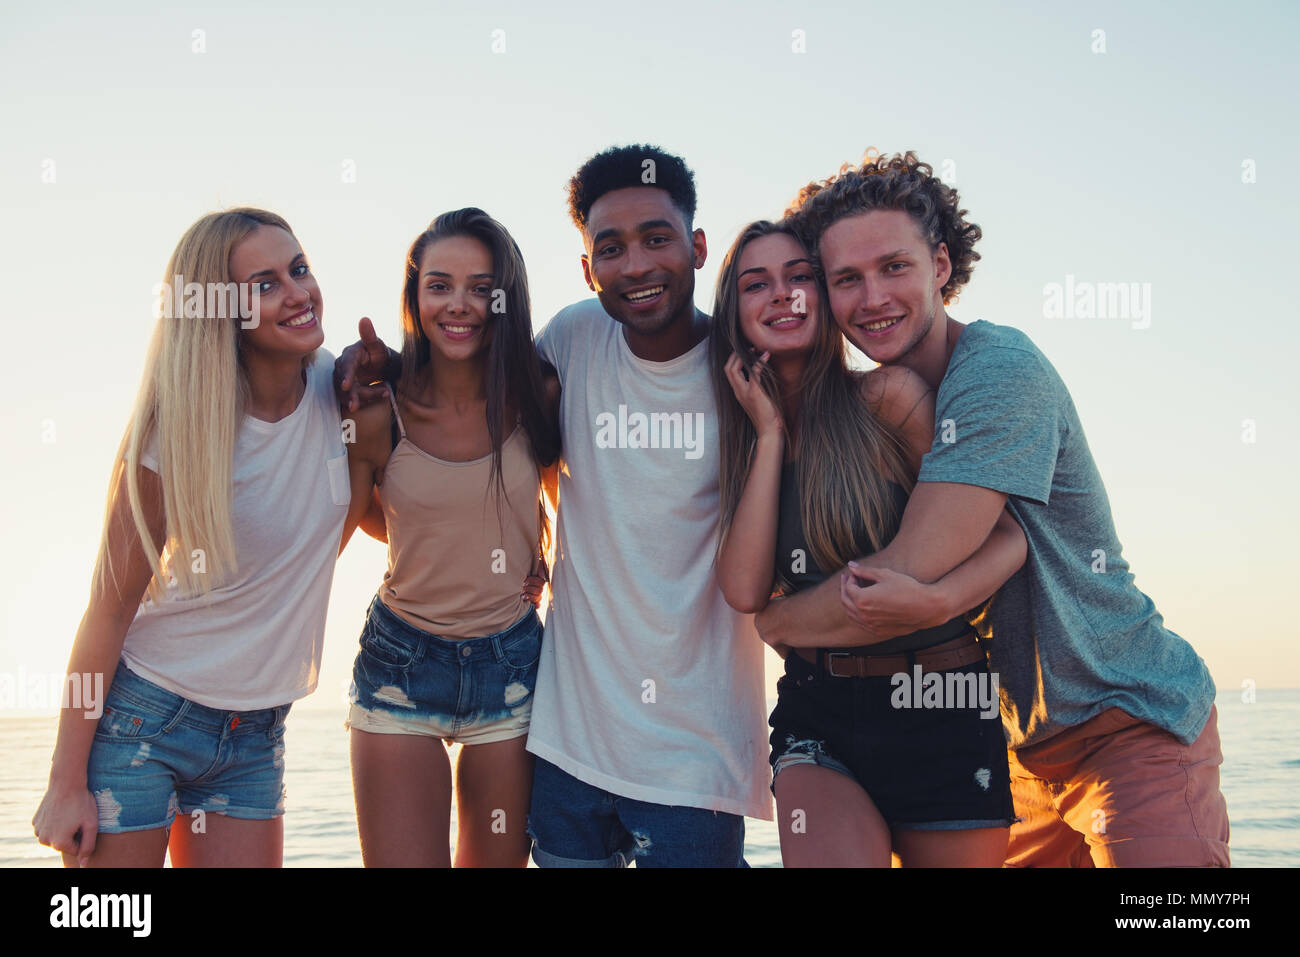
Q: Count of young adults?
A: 5